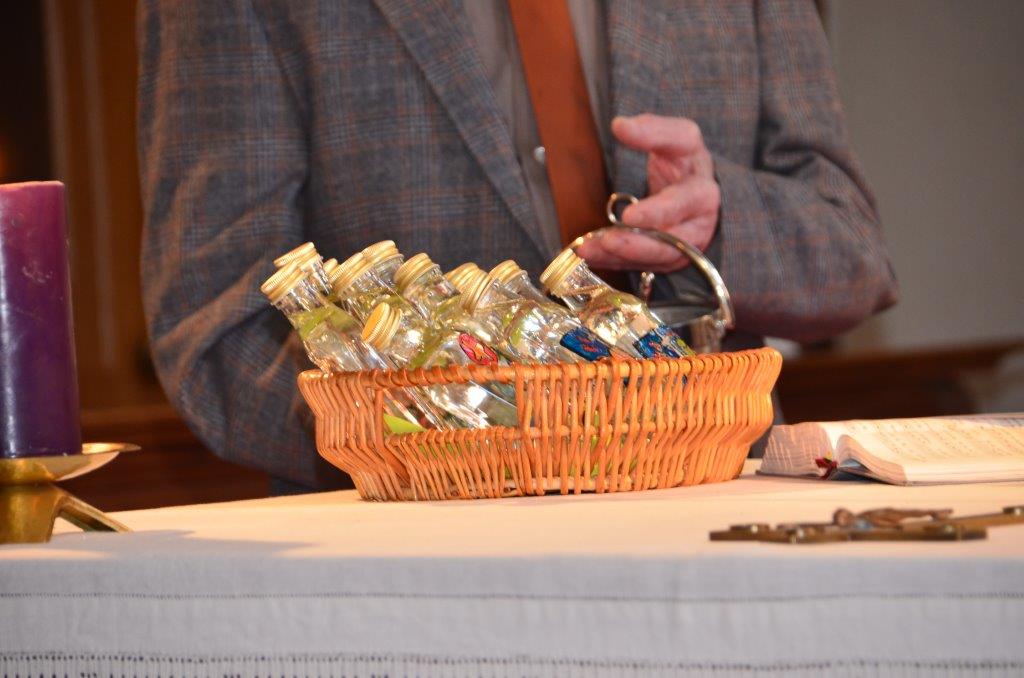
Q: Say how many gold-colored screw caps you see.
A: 11